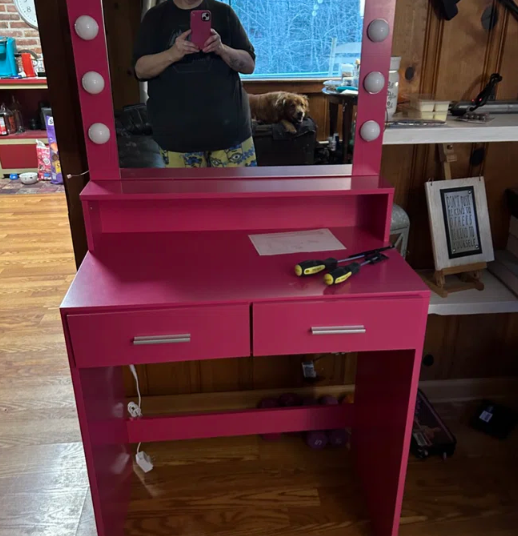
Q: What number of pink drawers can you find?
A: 2